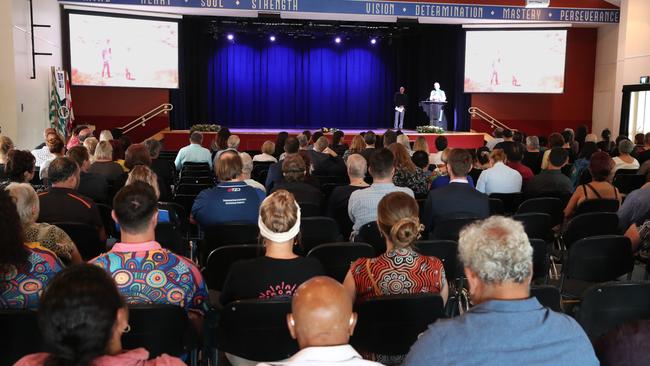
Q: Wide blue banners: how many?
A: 1